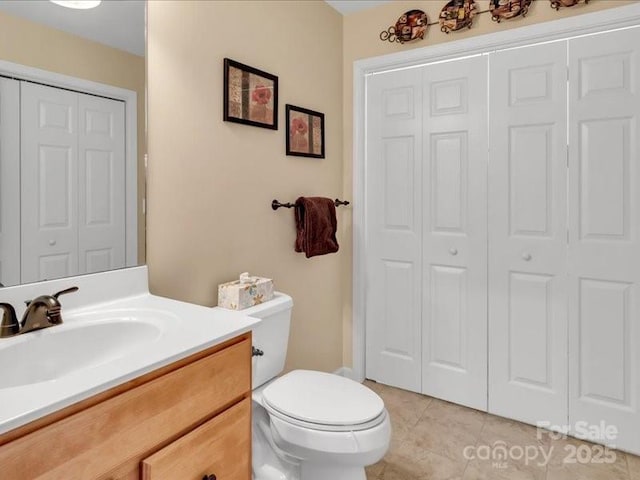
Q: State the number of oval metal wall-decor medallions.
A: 4